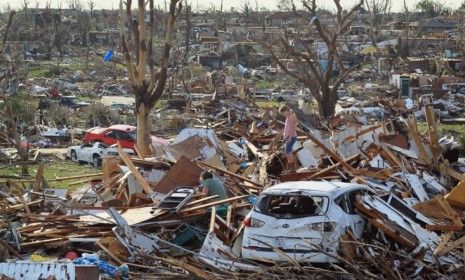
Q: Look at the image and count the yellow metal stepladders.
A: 0